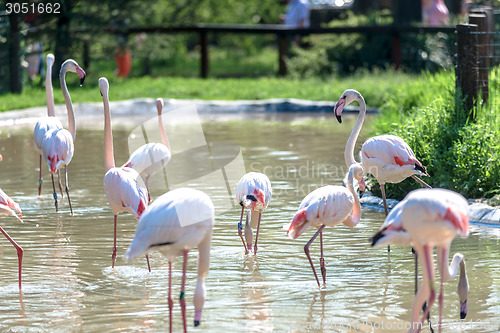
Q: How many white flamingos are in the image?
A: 11